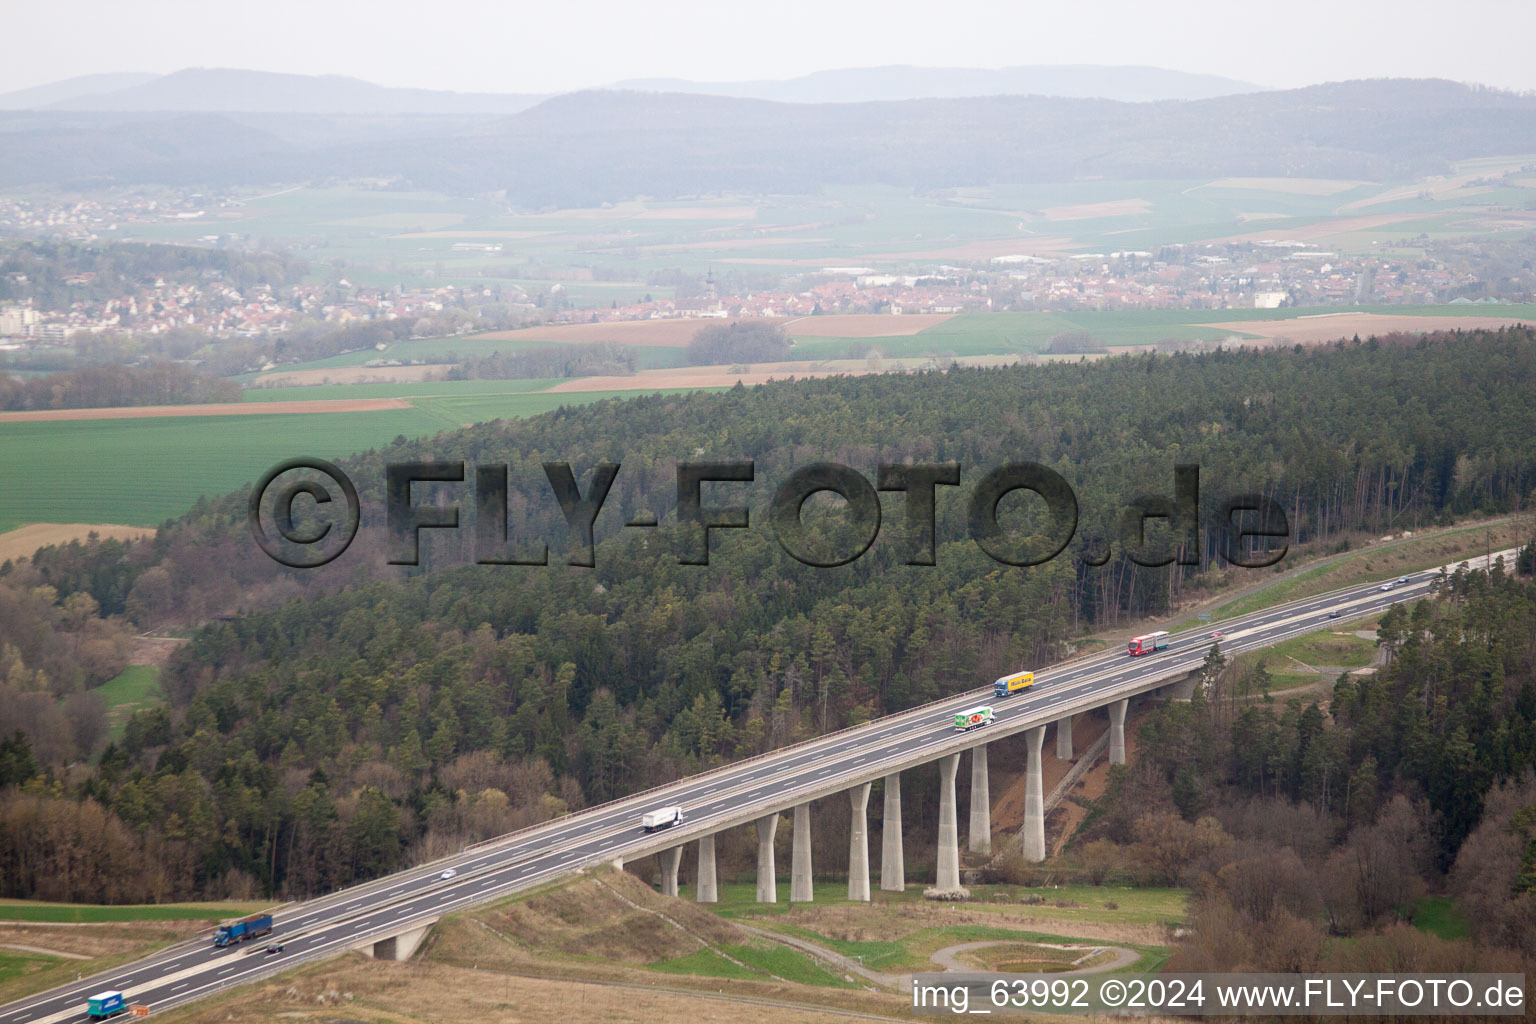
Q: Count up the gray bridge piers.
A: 11